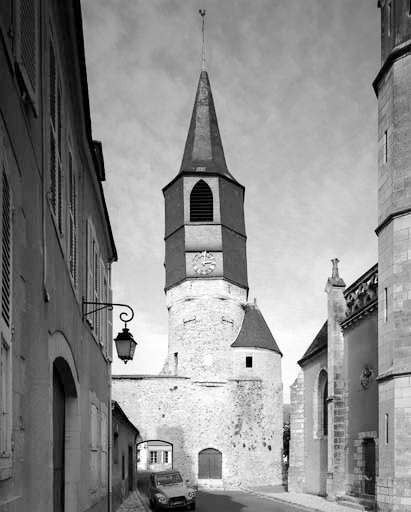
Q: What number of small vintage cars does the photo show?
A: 1